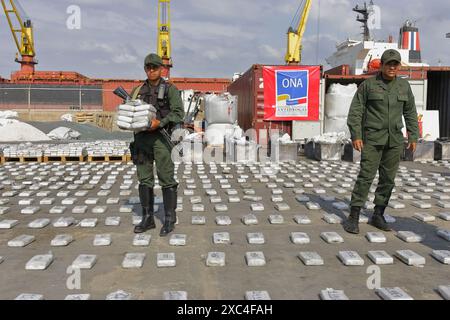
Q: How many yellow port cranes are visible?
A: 3